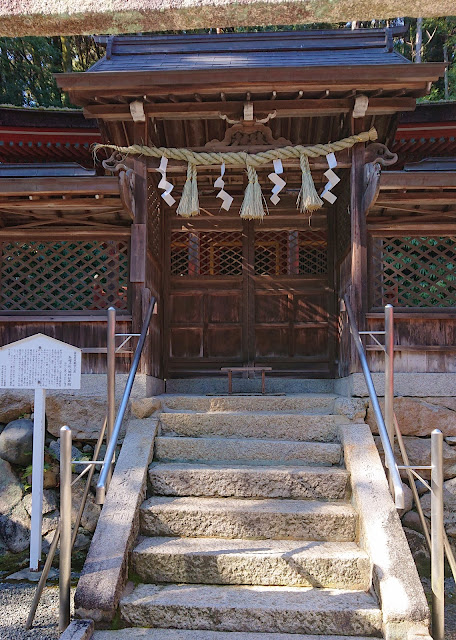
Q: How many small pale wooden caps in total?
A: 3